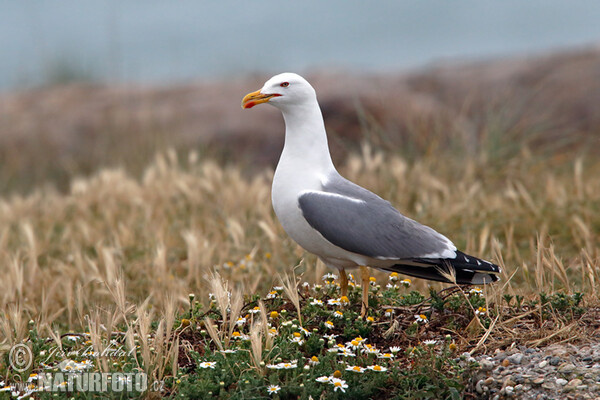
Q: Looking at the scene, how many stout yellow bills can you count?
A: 1